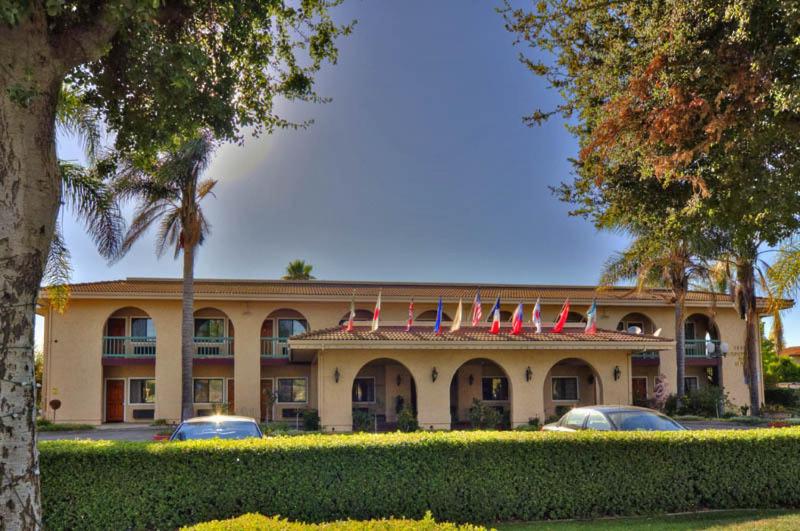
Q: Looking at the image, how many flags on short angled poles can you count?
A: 11